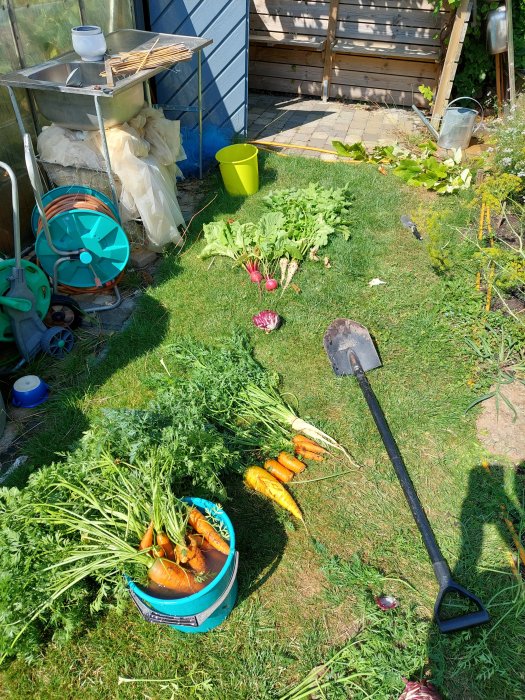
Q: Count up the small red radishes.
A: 2